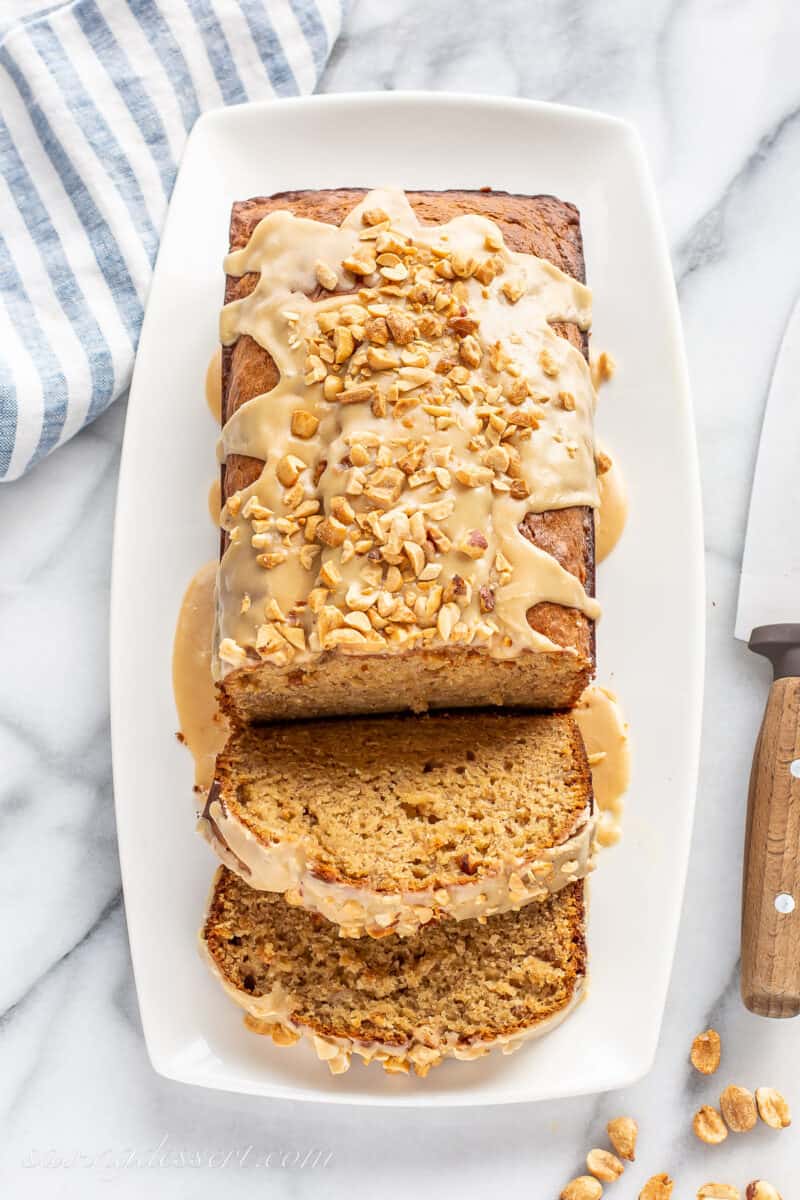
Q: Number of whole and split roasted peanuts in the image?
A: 10